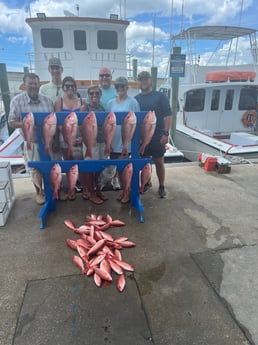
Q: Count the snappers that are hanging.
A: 11